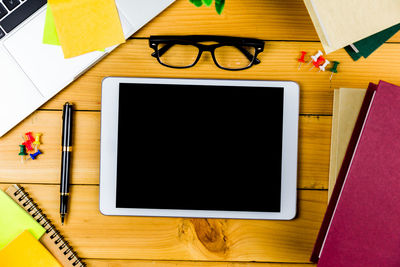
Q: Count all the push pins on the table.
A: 10